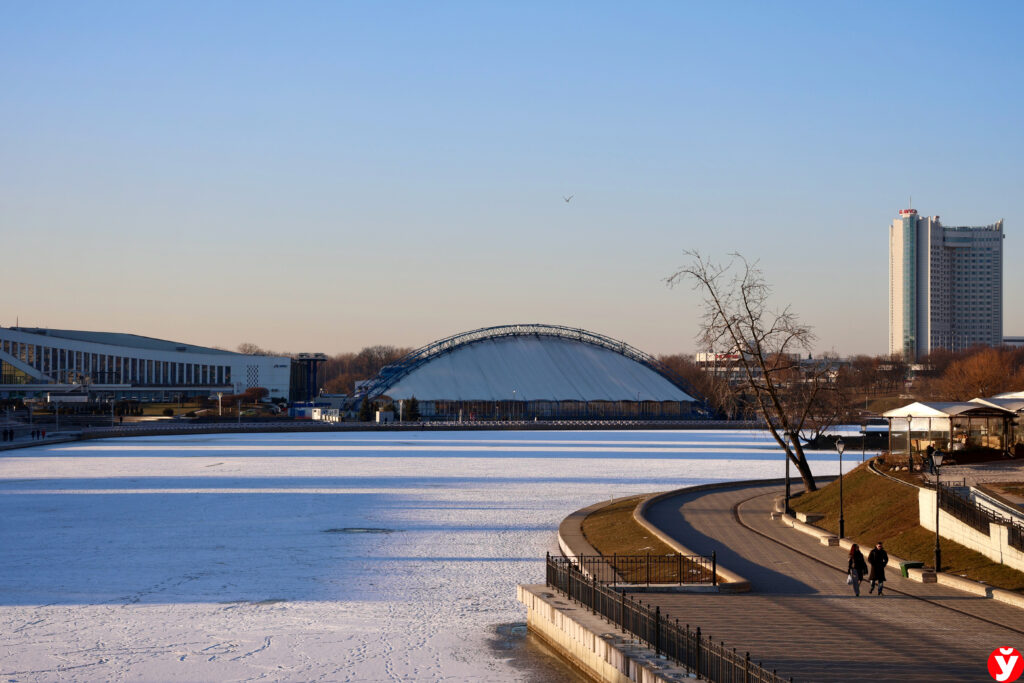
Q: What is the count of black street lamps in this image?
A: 5